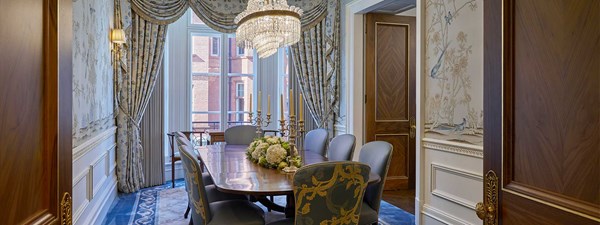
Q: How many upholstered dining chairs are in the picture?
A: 8